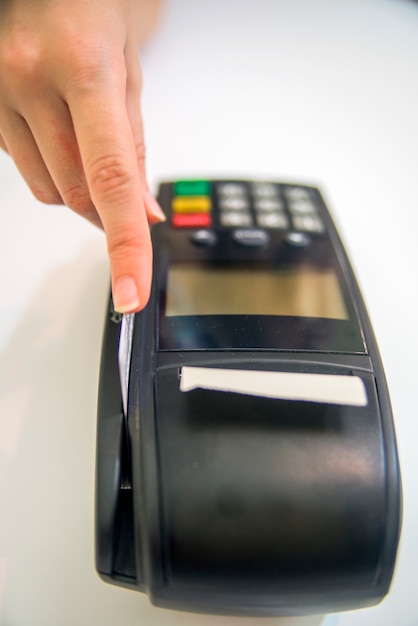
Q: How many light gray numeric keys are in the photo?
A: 9